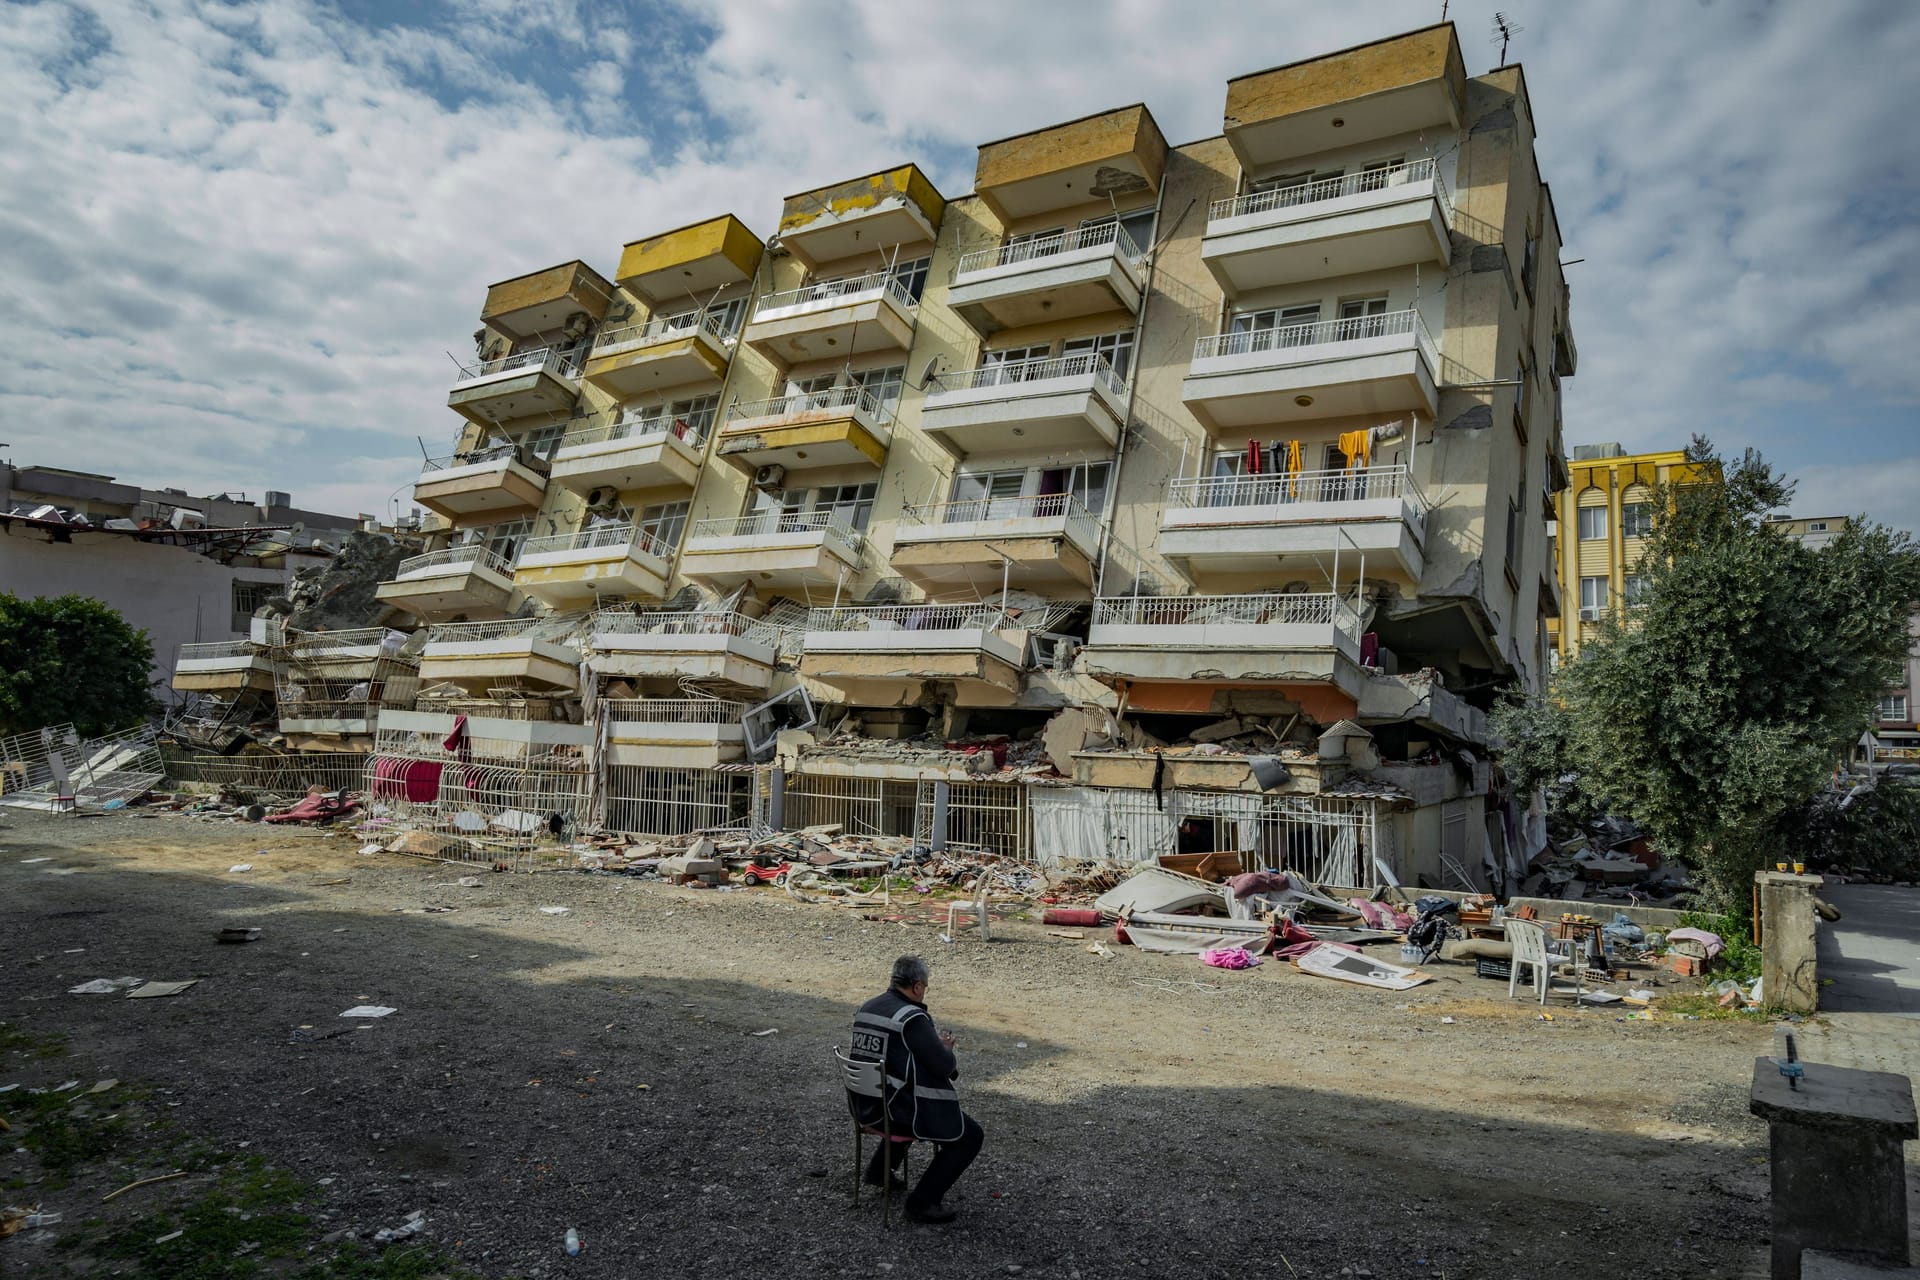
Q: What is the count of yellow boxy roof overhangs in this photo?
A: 5